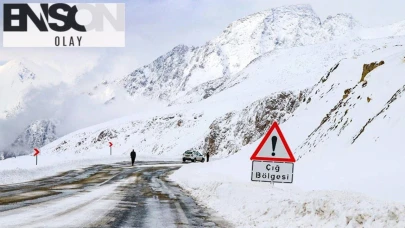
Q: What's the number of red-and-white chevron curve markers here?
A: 2